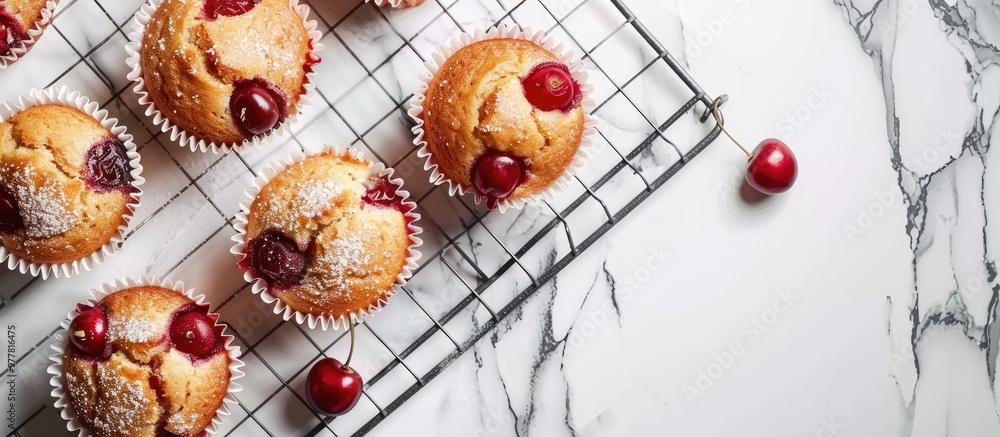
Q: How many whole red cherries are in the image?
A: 2